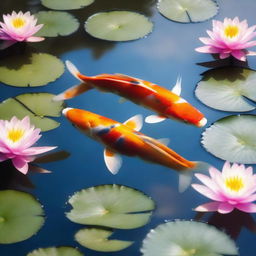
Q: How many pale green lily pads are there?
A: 13